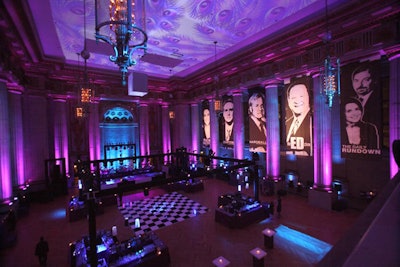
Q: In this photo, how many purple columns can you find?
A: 12